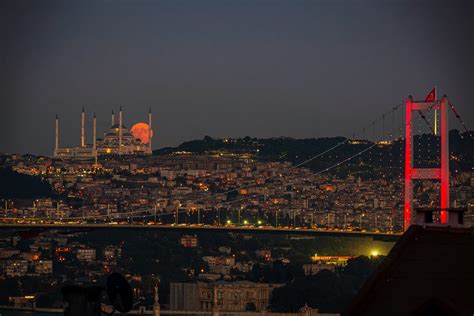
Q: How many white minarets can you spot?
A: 6